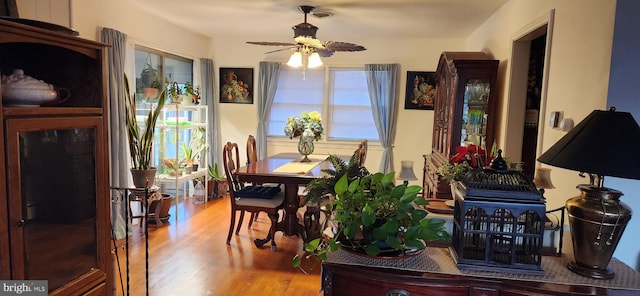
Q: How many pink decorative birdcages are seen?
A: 0